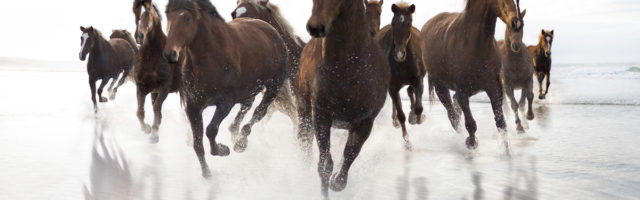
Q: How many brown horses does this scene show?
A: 11